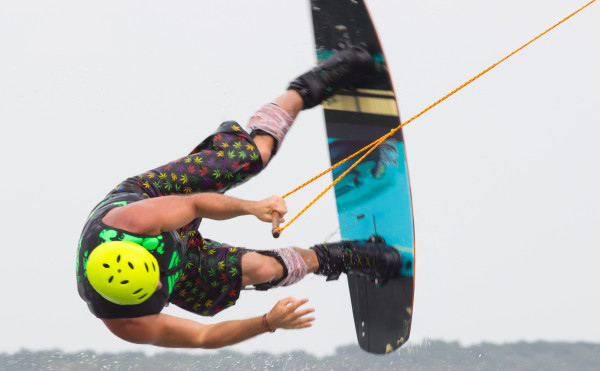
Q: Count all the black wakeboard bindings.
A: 2